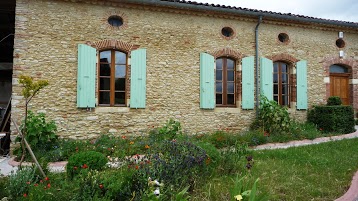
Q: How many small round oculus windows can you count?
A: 4